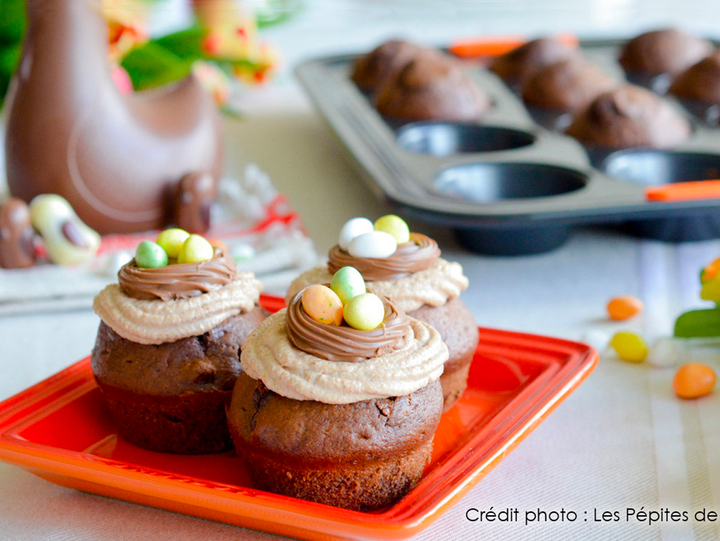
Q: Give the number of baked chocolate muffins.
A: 10